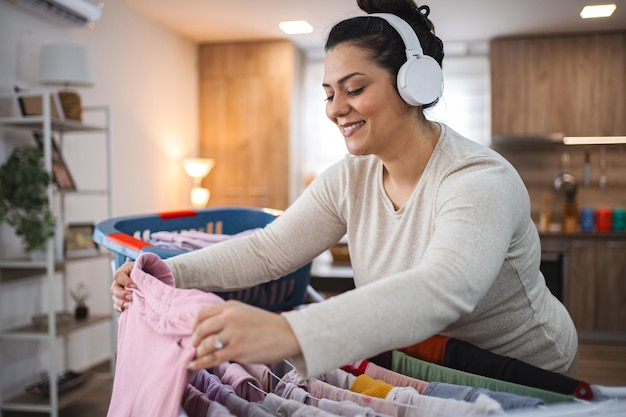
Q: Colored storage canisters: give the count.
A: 3